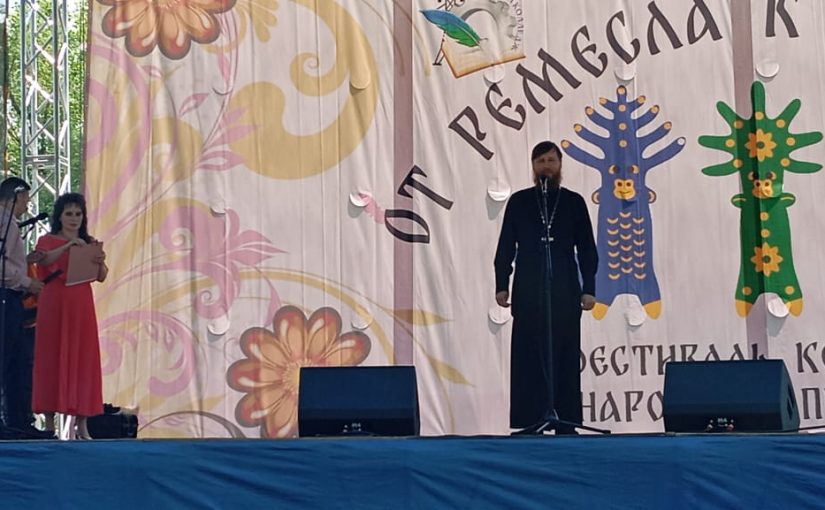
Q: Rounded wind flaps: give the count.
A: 15